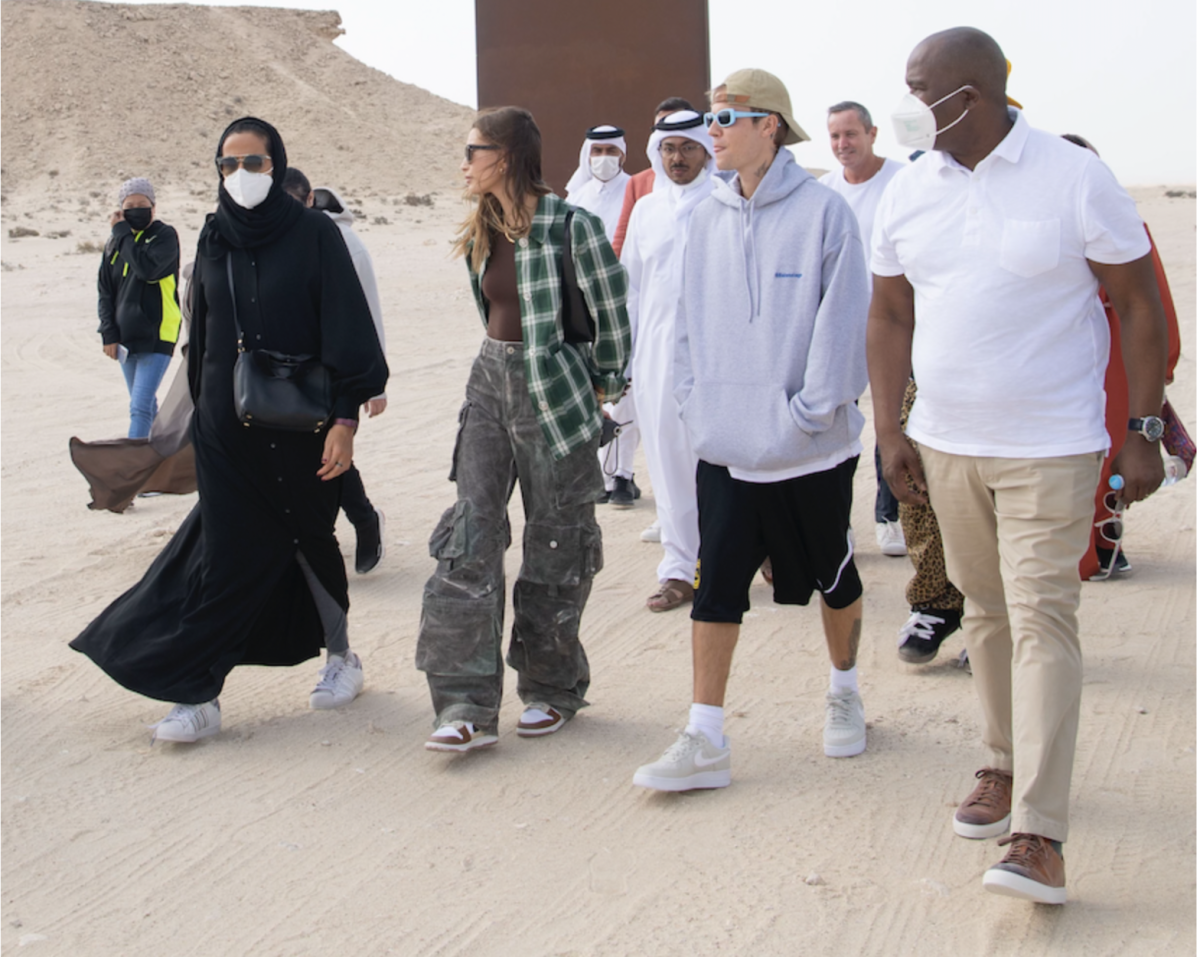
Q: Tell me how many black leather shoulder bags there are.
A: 2